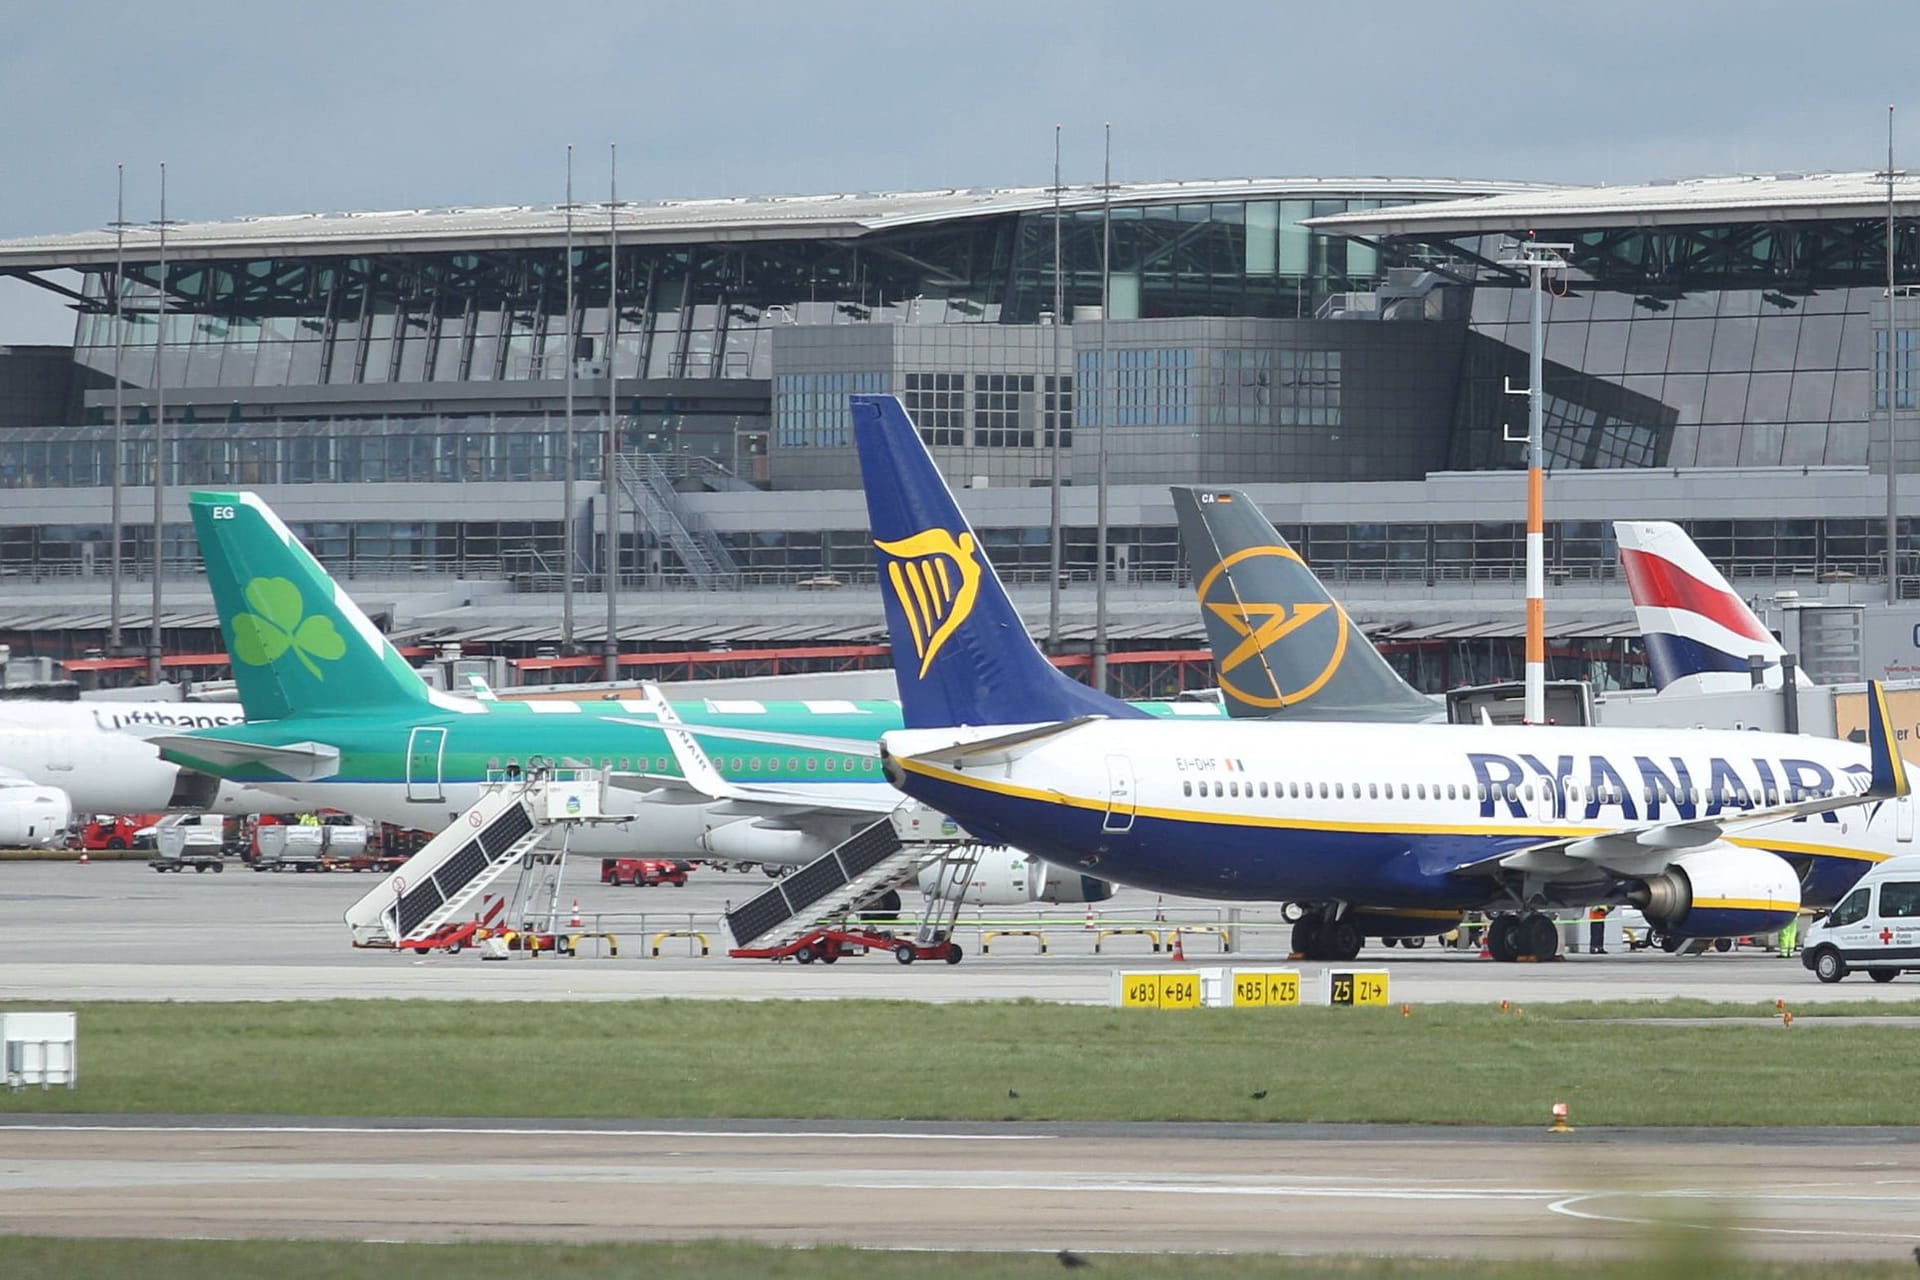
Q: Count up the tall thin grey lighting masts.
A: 7